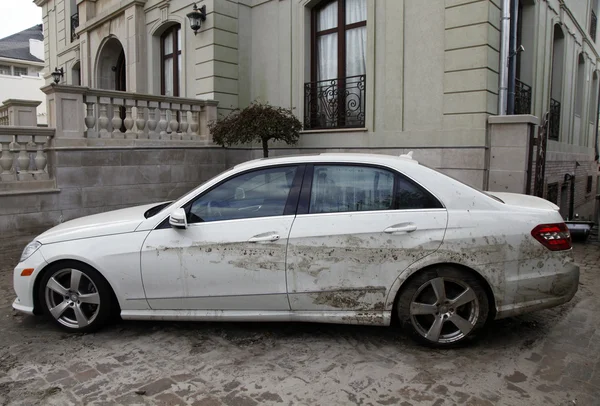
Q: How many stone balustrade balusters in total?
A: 13